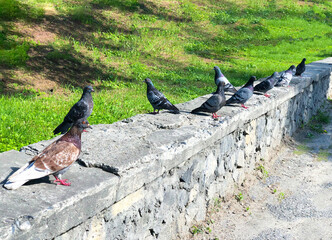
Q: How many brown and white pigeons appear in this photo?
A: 1